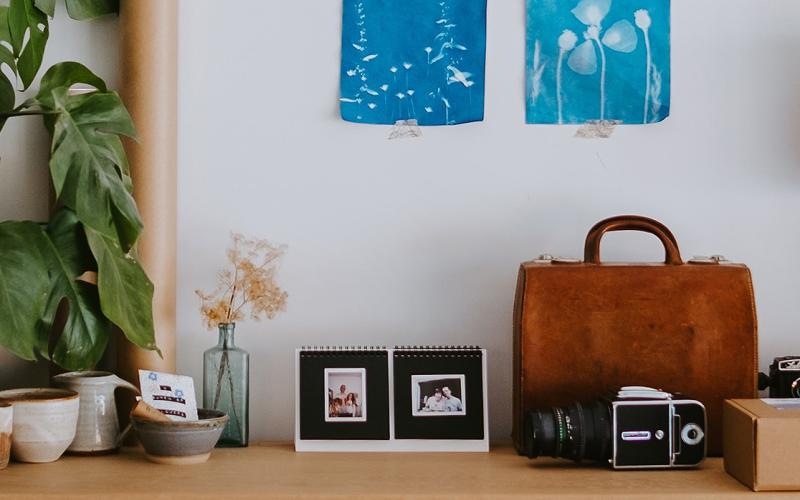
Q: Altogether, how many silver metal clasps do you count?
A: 2